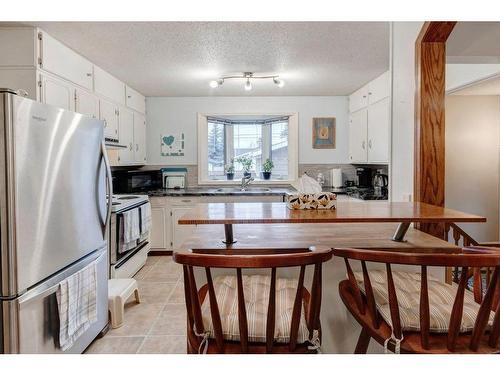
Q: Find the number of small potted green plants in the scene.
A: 3